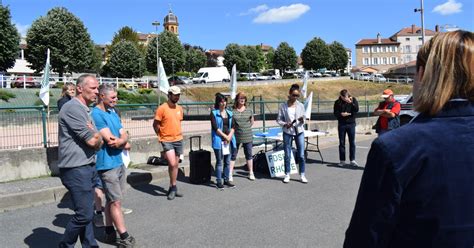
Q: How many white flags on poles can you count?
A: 5